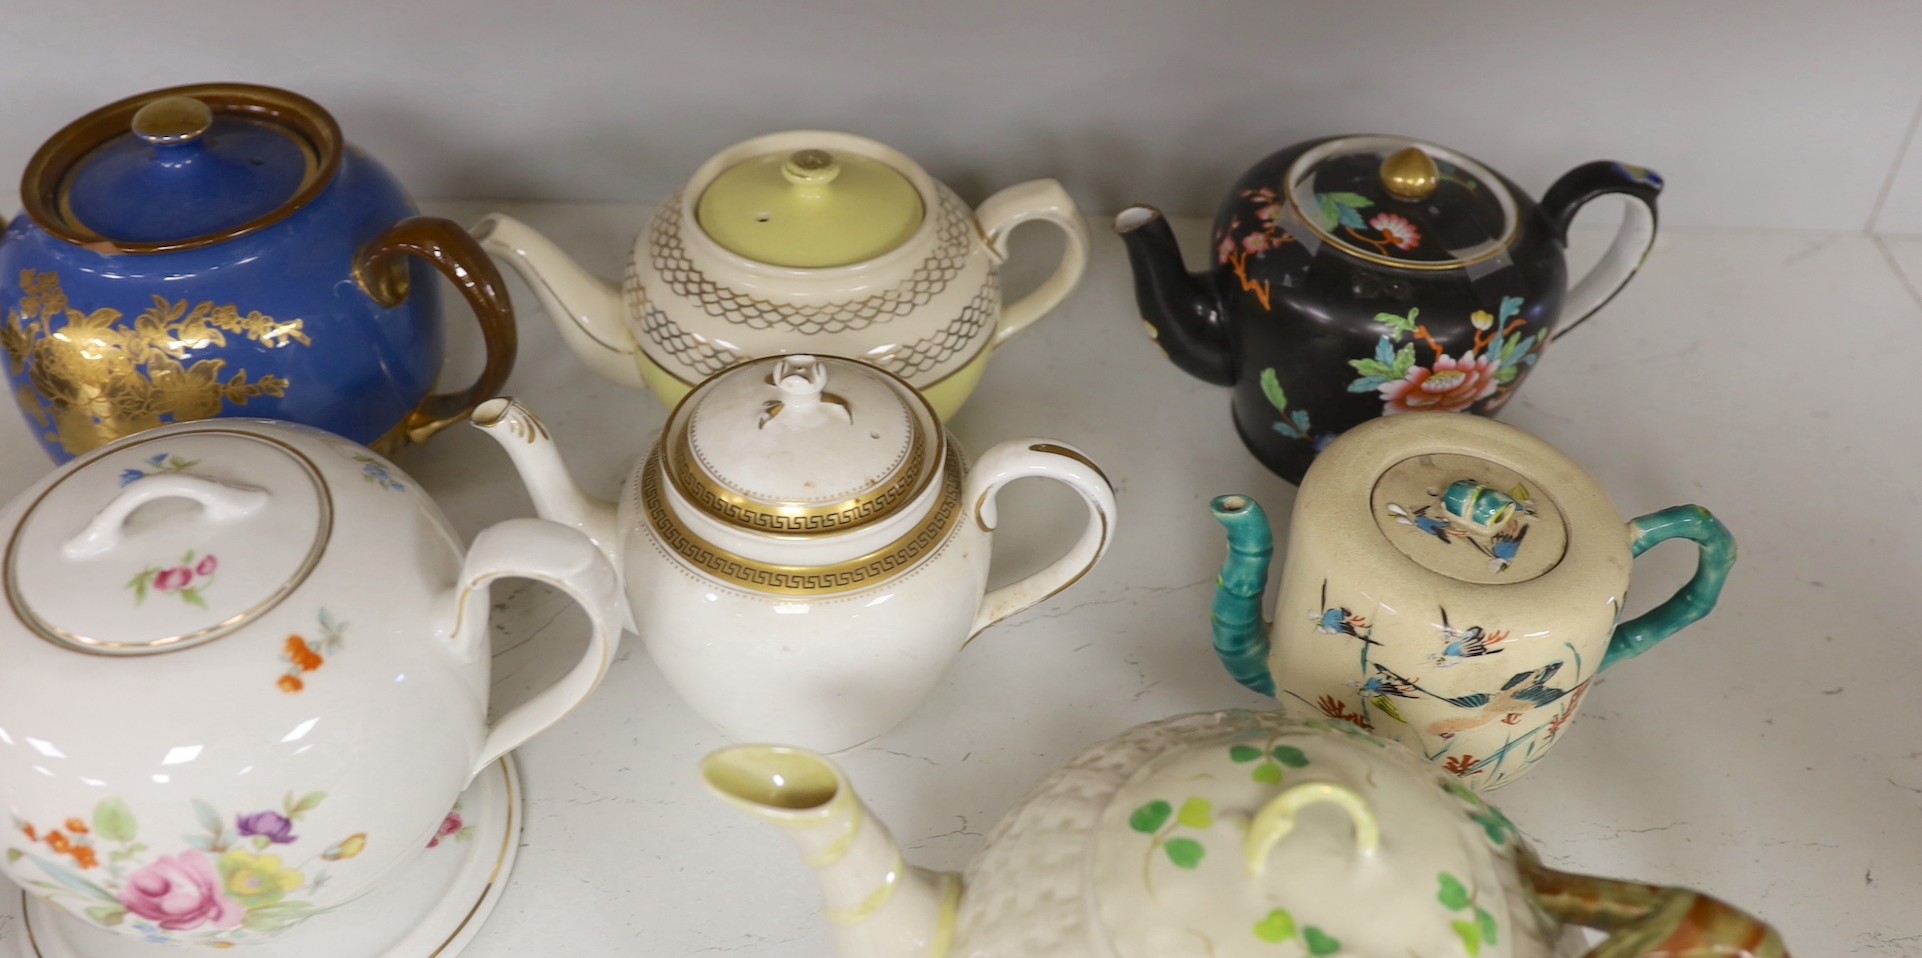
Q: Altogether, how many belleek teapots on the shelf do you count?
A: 1